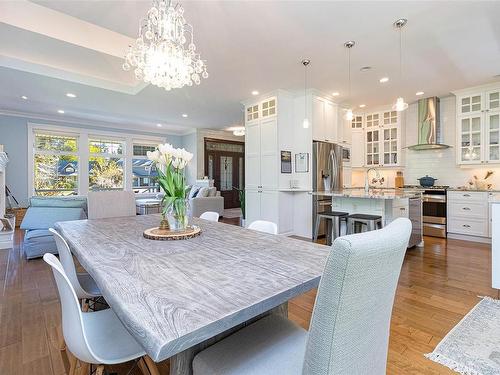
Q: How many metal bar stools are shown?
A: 2